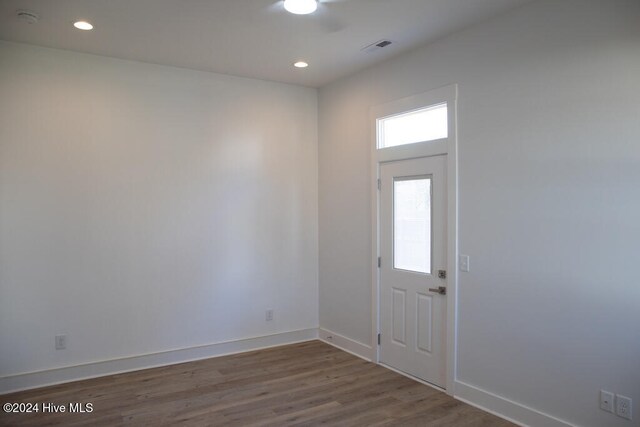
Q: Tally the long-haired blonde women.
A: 0